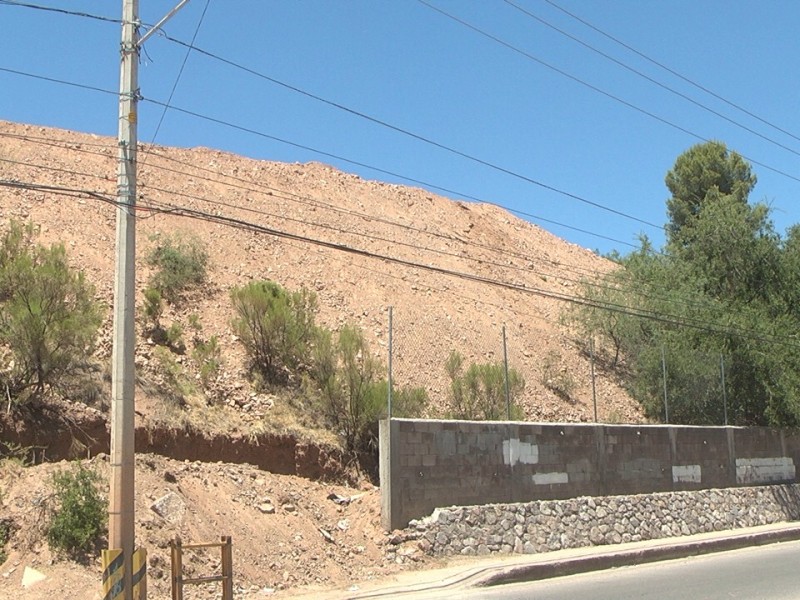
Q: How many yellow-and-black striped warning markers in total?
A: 2